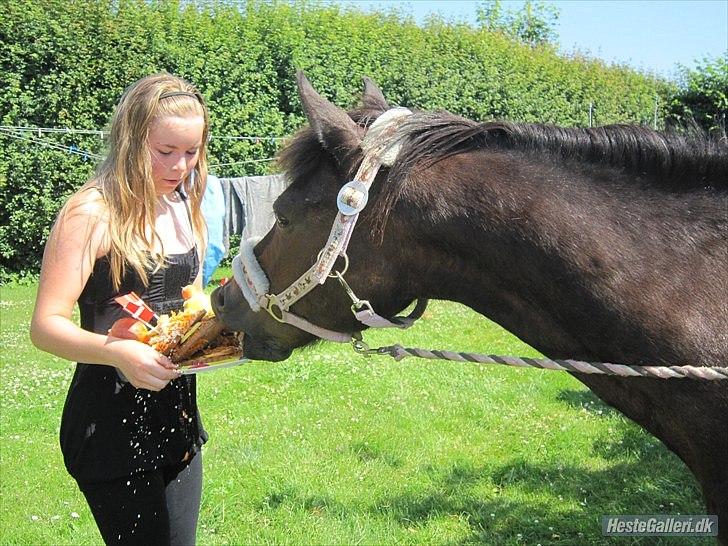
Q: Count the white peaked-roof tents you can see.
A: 0